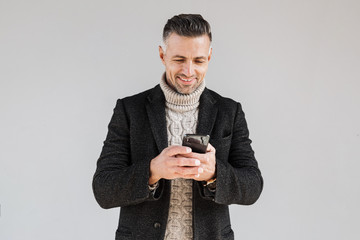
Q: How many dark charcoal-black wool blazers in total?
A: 1